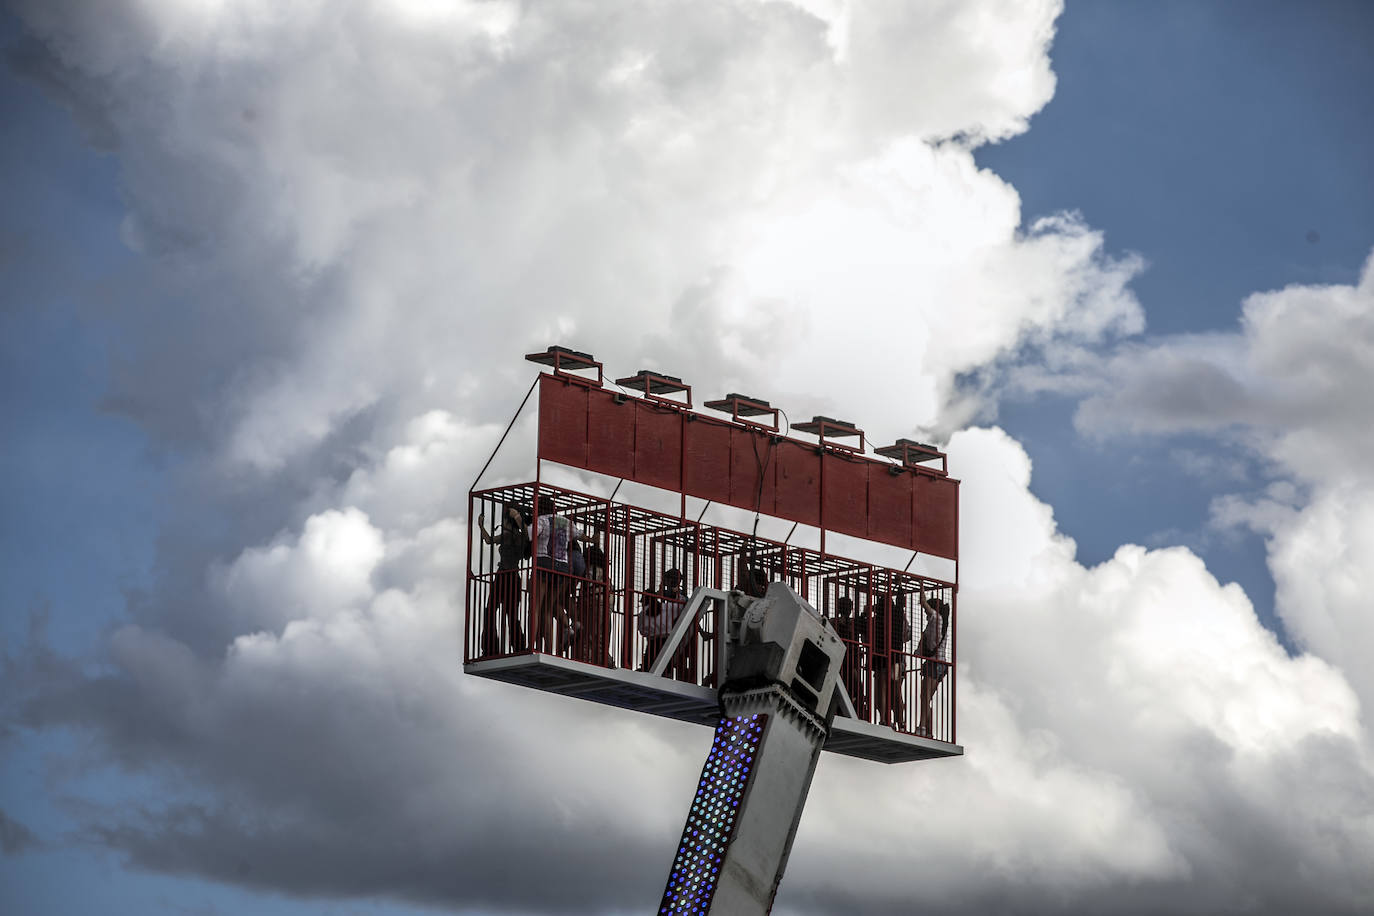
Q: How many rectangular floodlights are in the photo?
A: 5